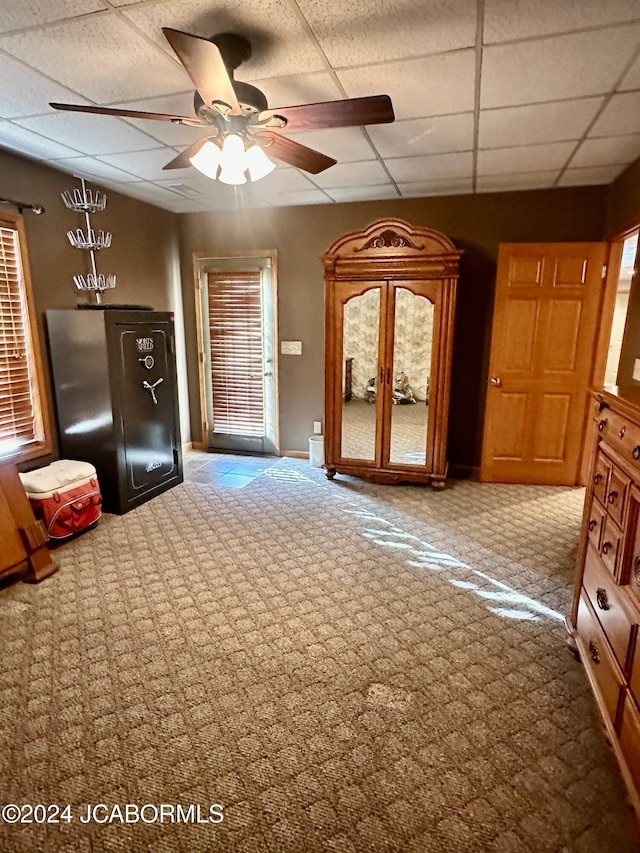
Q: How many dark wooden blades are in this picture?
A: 5